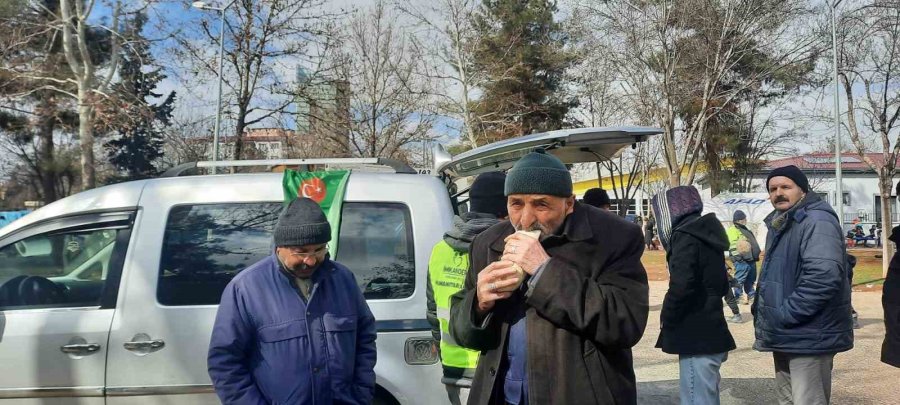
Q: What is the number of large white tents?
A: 1